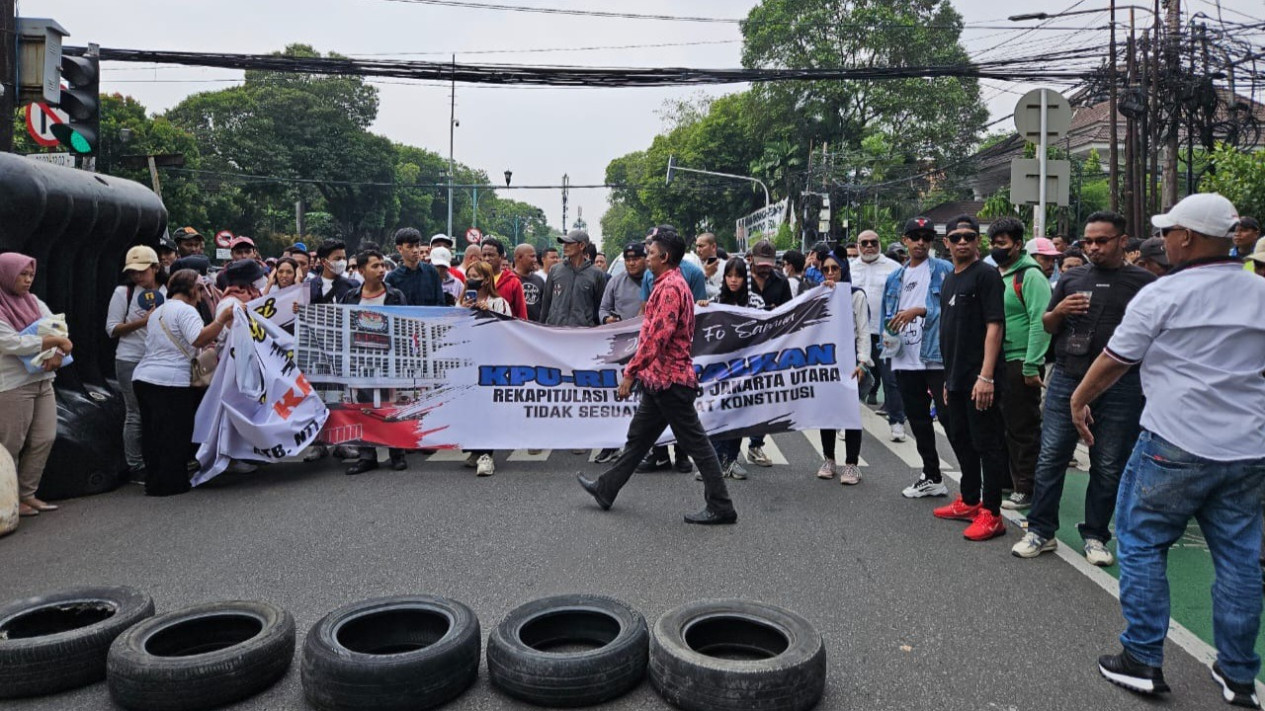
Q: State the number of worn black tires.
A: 5